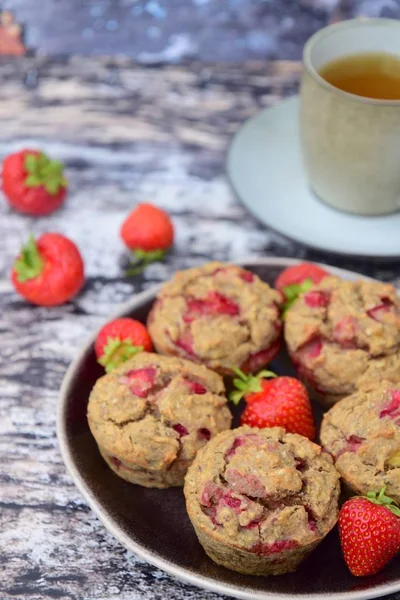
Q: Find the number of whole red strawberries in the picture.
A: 7